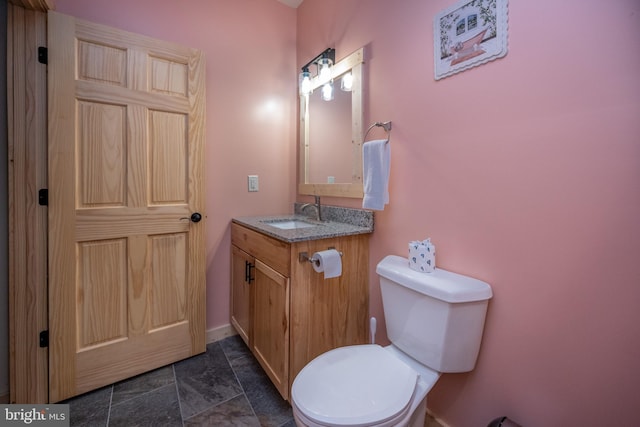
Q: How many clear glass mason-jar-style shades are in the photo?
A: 2